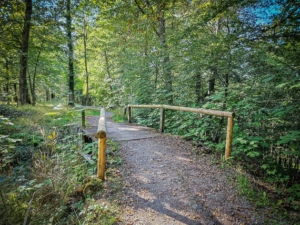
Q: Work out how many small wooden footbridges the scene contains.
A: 1